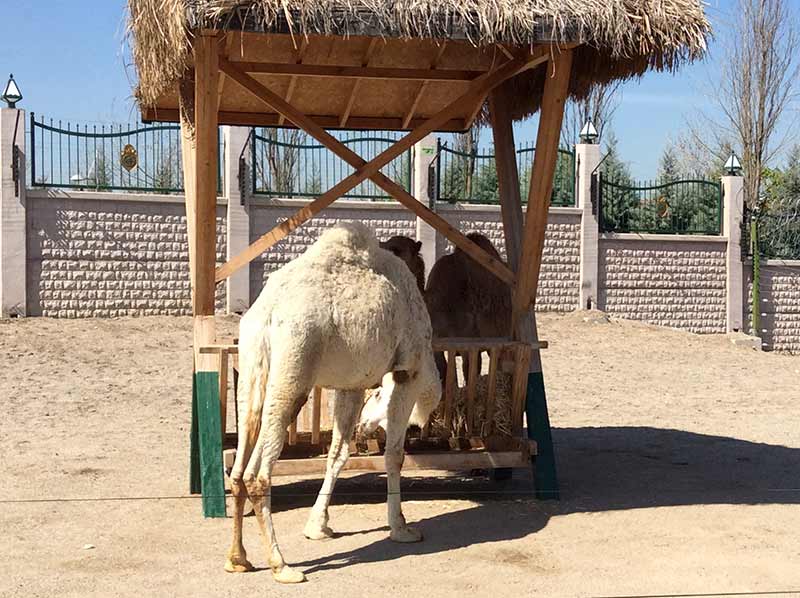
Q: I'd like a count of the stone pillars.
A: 5